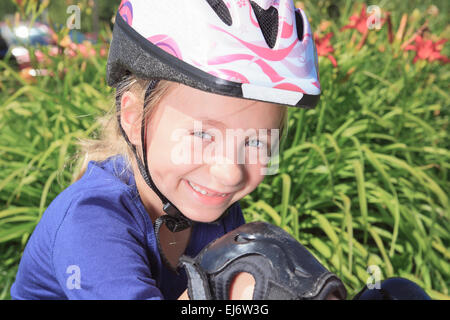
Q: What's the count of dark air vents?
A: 3